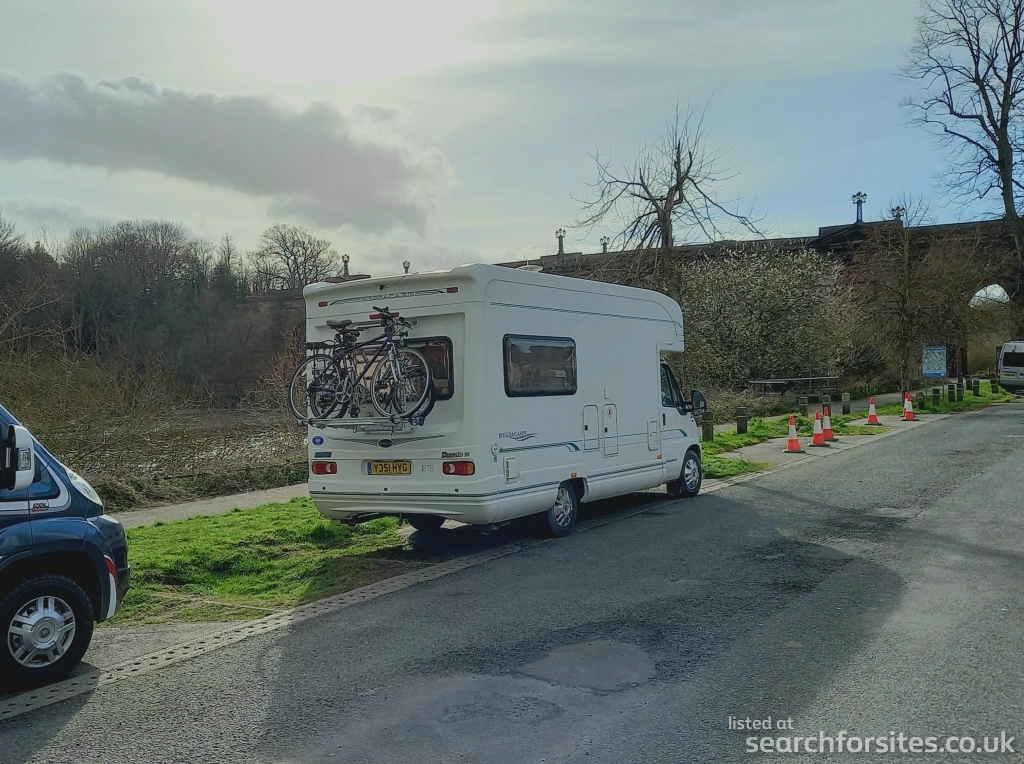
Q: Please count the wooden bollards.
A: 12